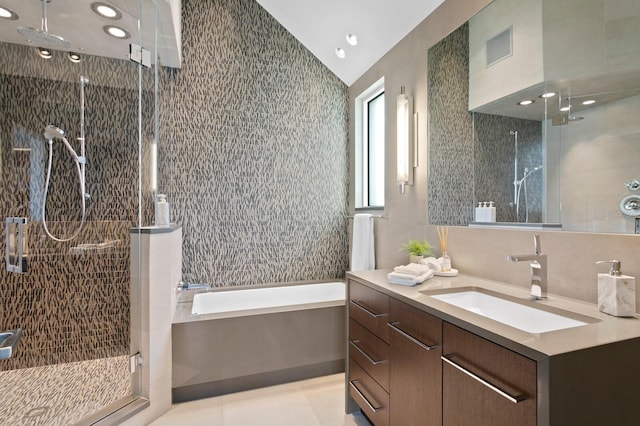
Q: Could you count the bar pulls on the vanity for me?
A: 5